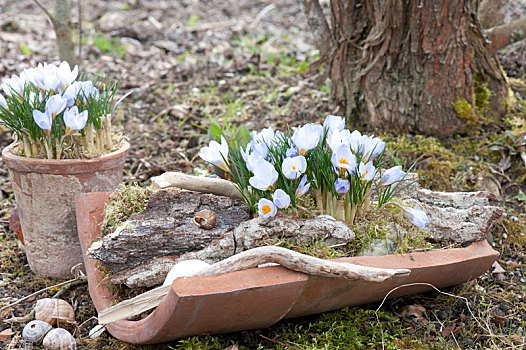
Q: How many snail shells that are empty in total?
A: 4